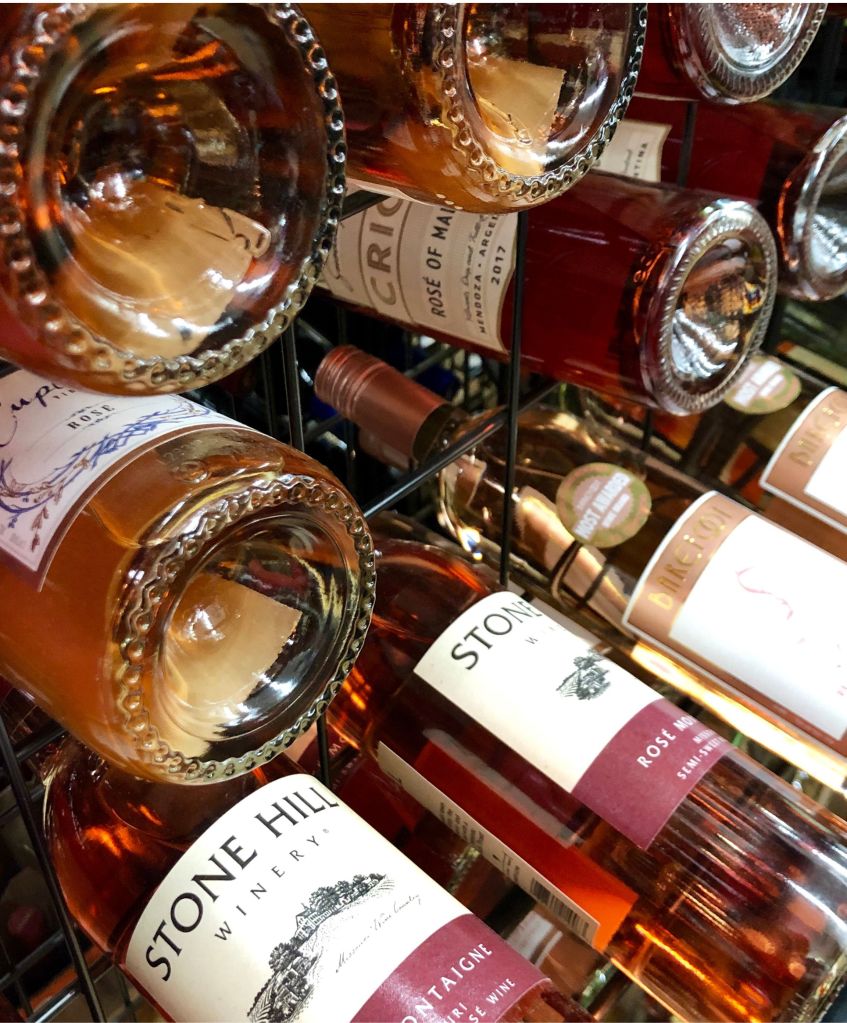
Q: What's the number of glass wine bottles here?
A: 10